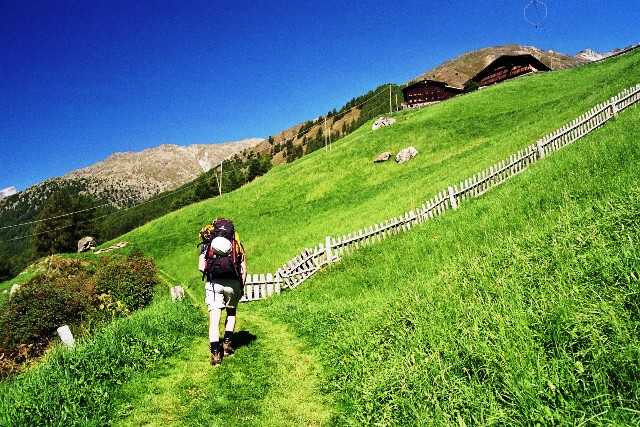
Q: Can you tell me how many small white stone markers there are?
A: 2